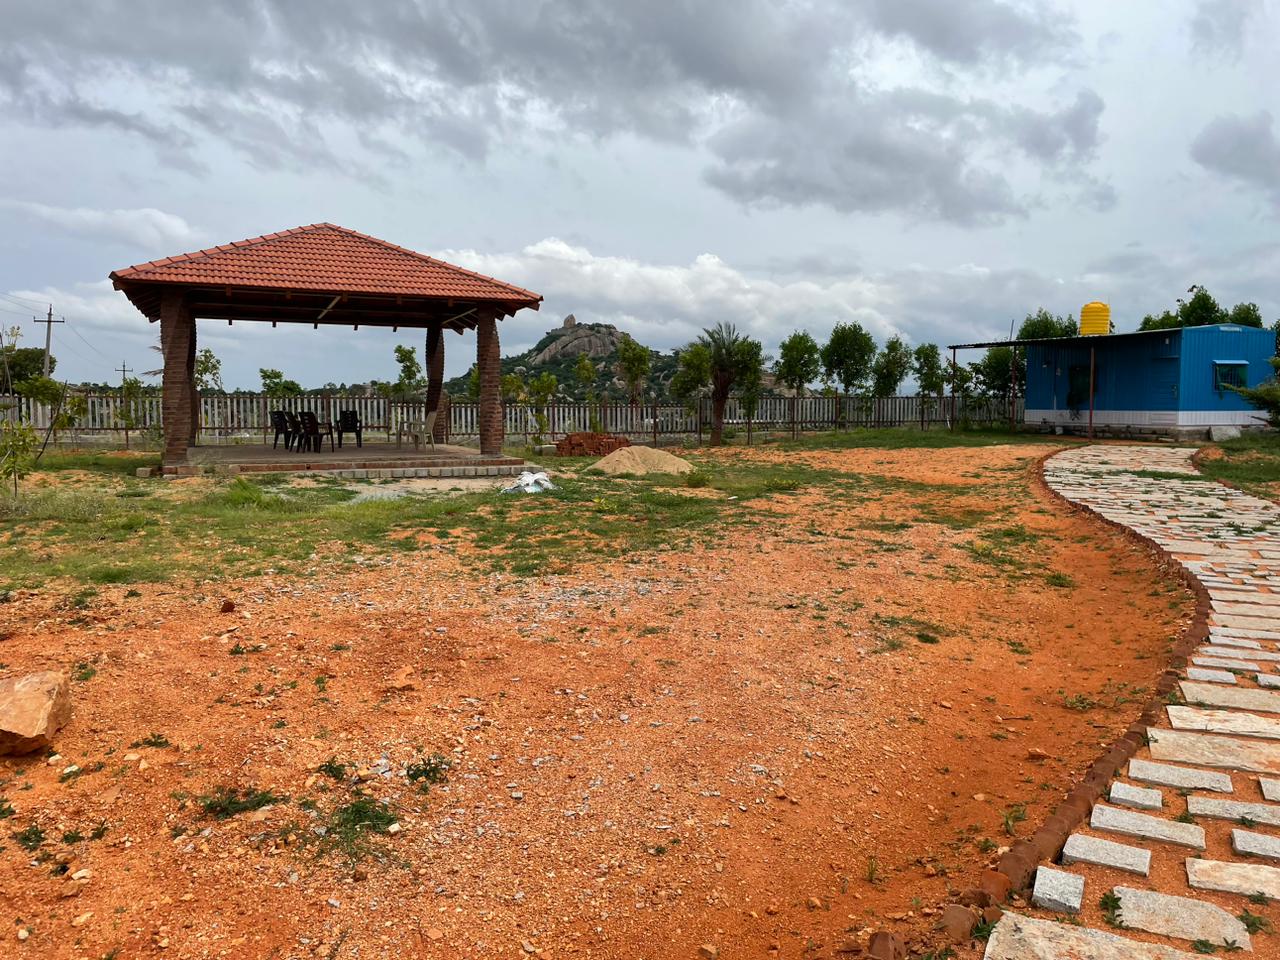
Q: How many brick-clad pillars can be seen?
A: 4